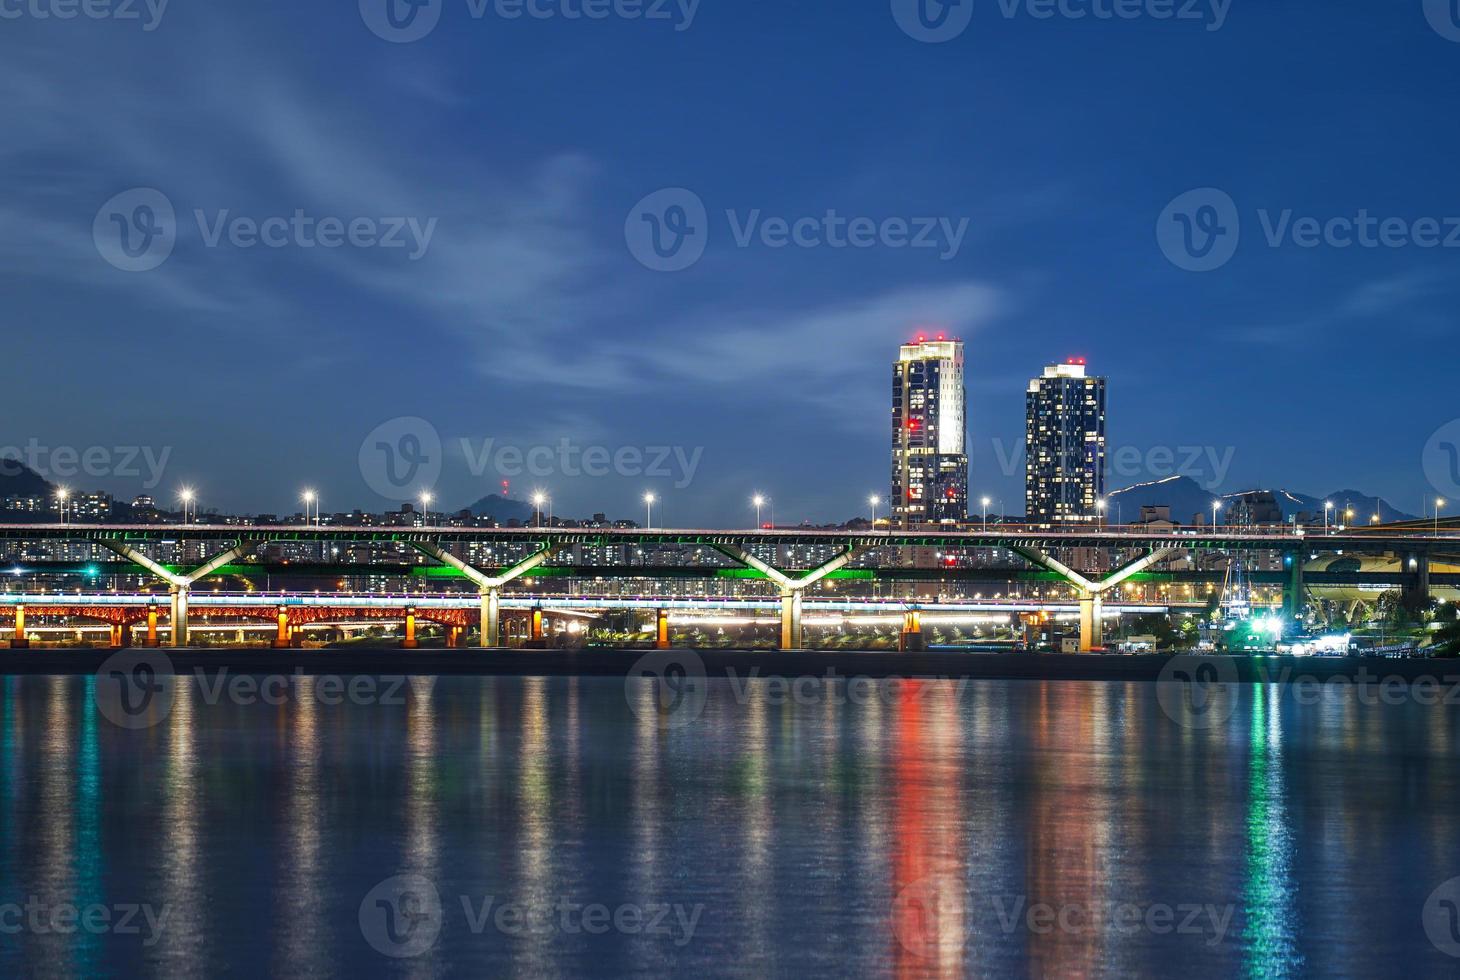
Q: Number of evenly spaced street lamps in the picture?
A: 13